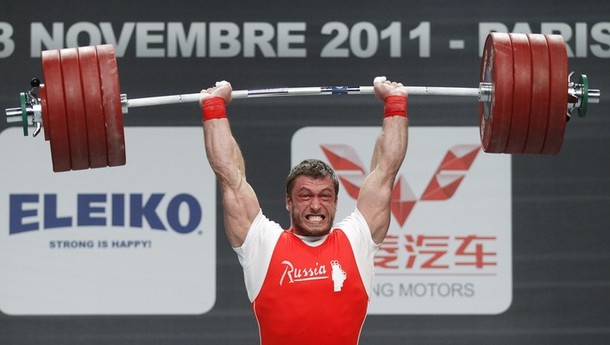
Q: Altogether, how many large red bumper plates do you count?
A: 8